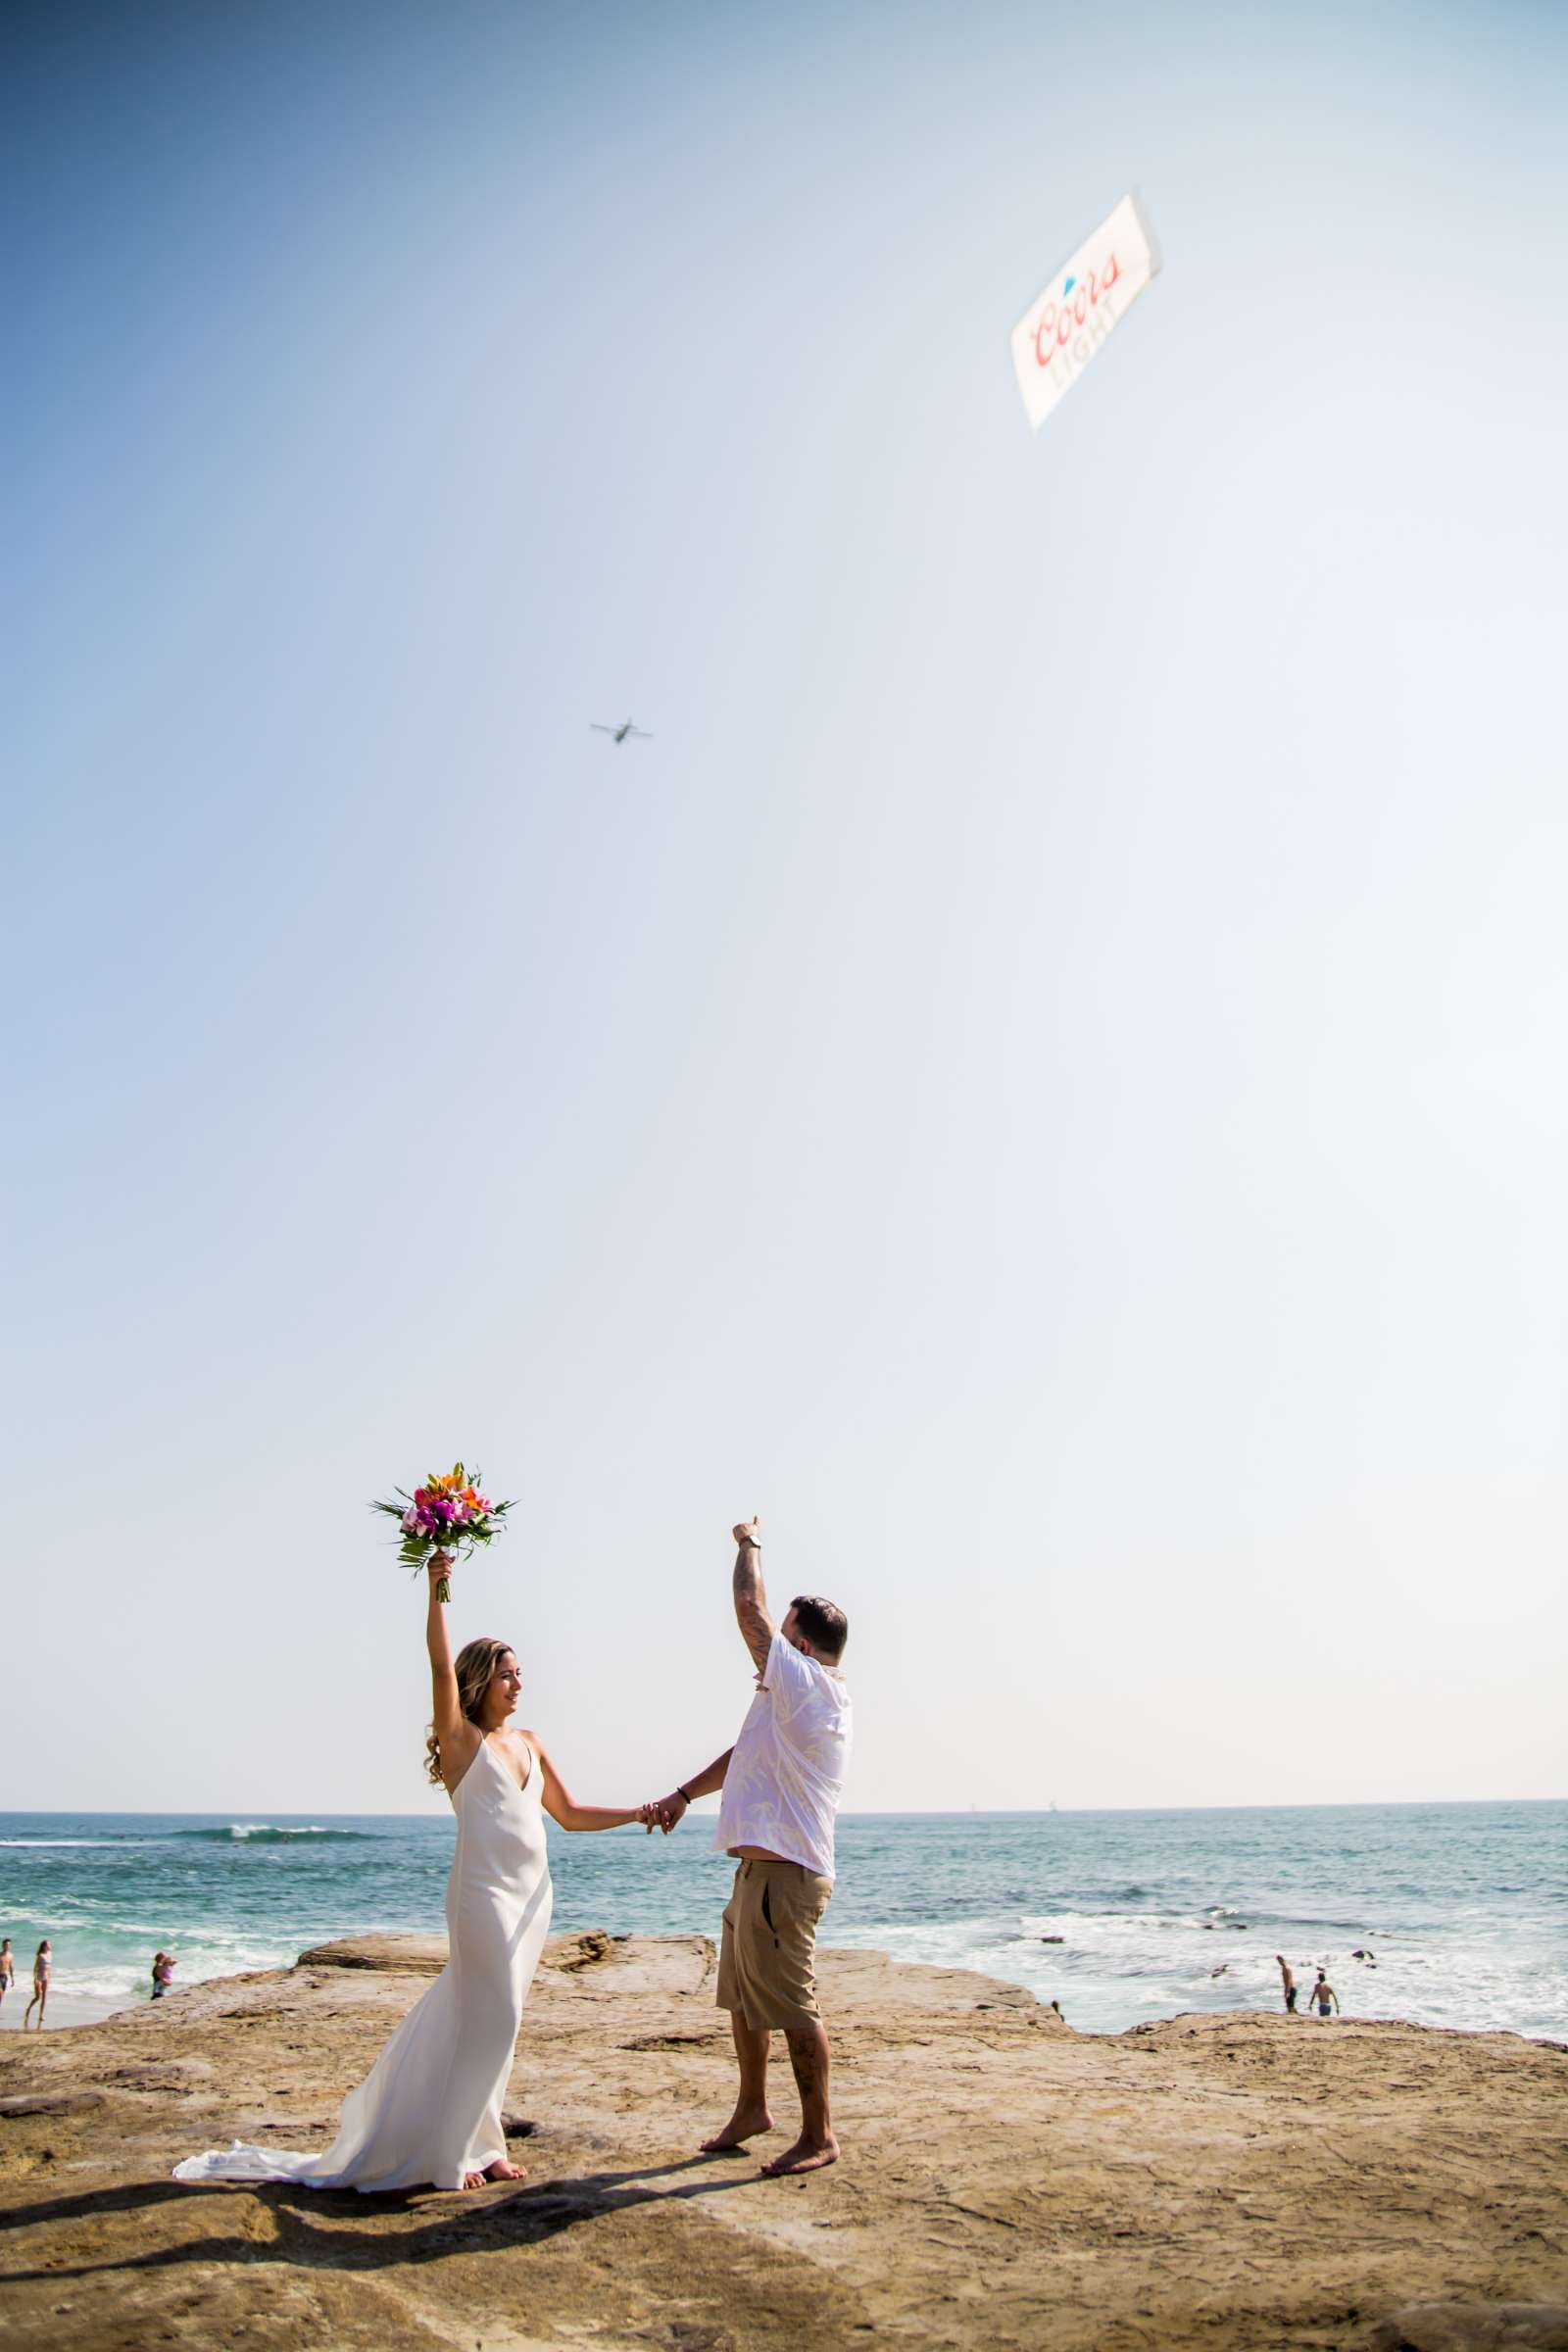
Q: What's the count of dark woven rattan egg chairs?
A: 0